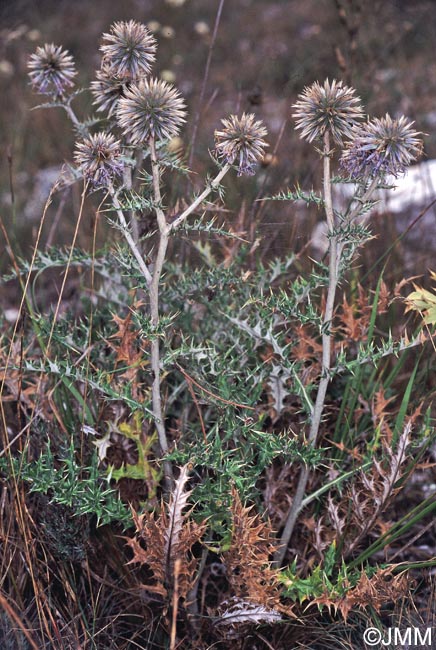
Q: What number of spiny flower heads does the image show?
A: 8